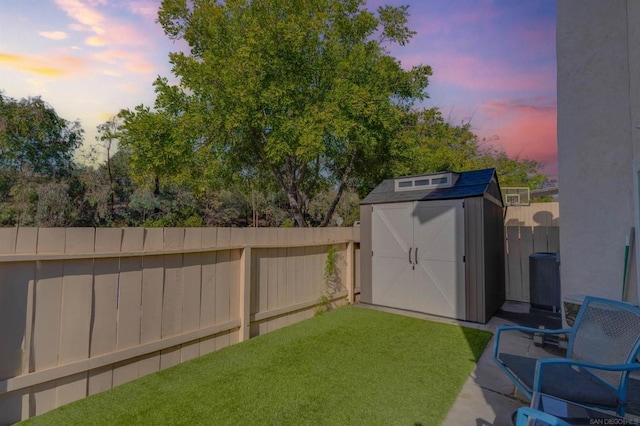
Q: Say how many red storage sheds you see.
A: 0